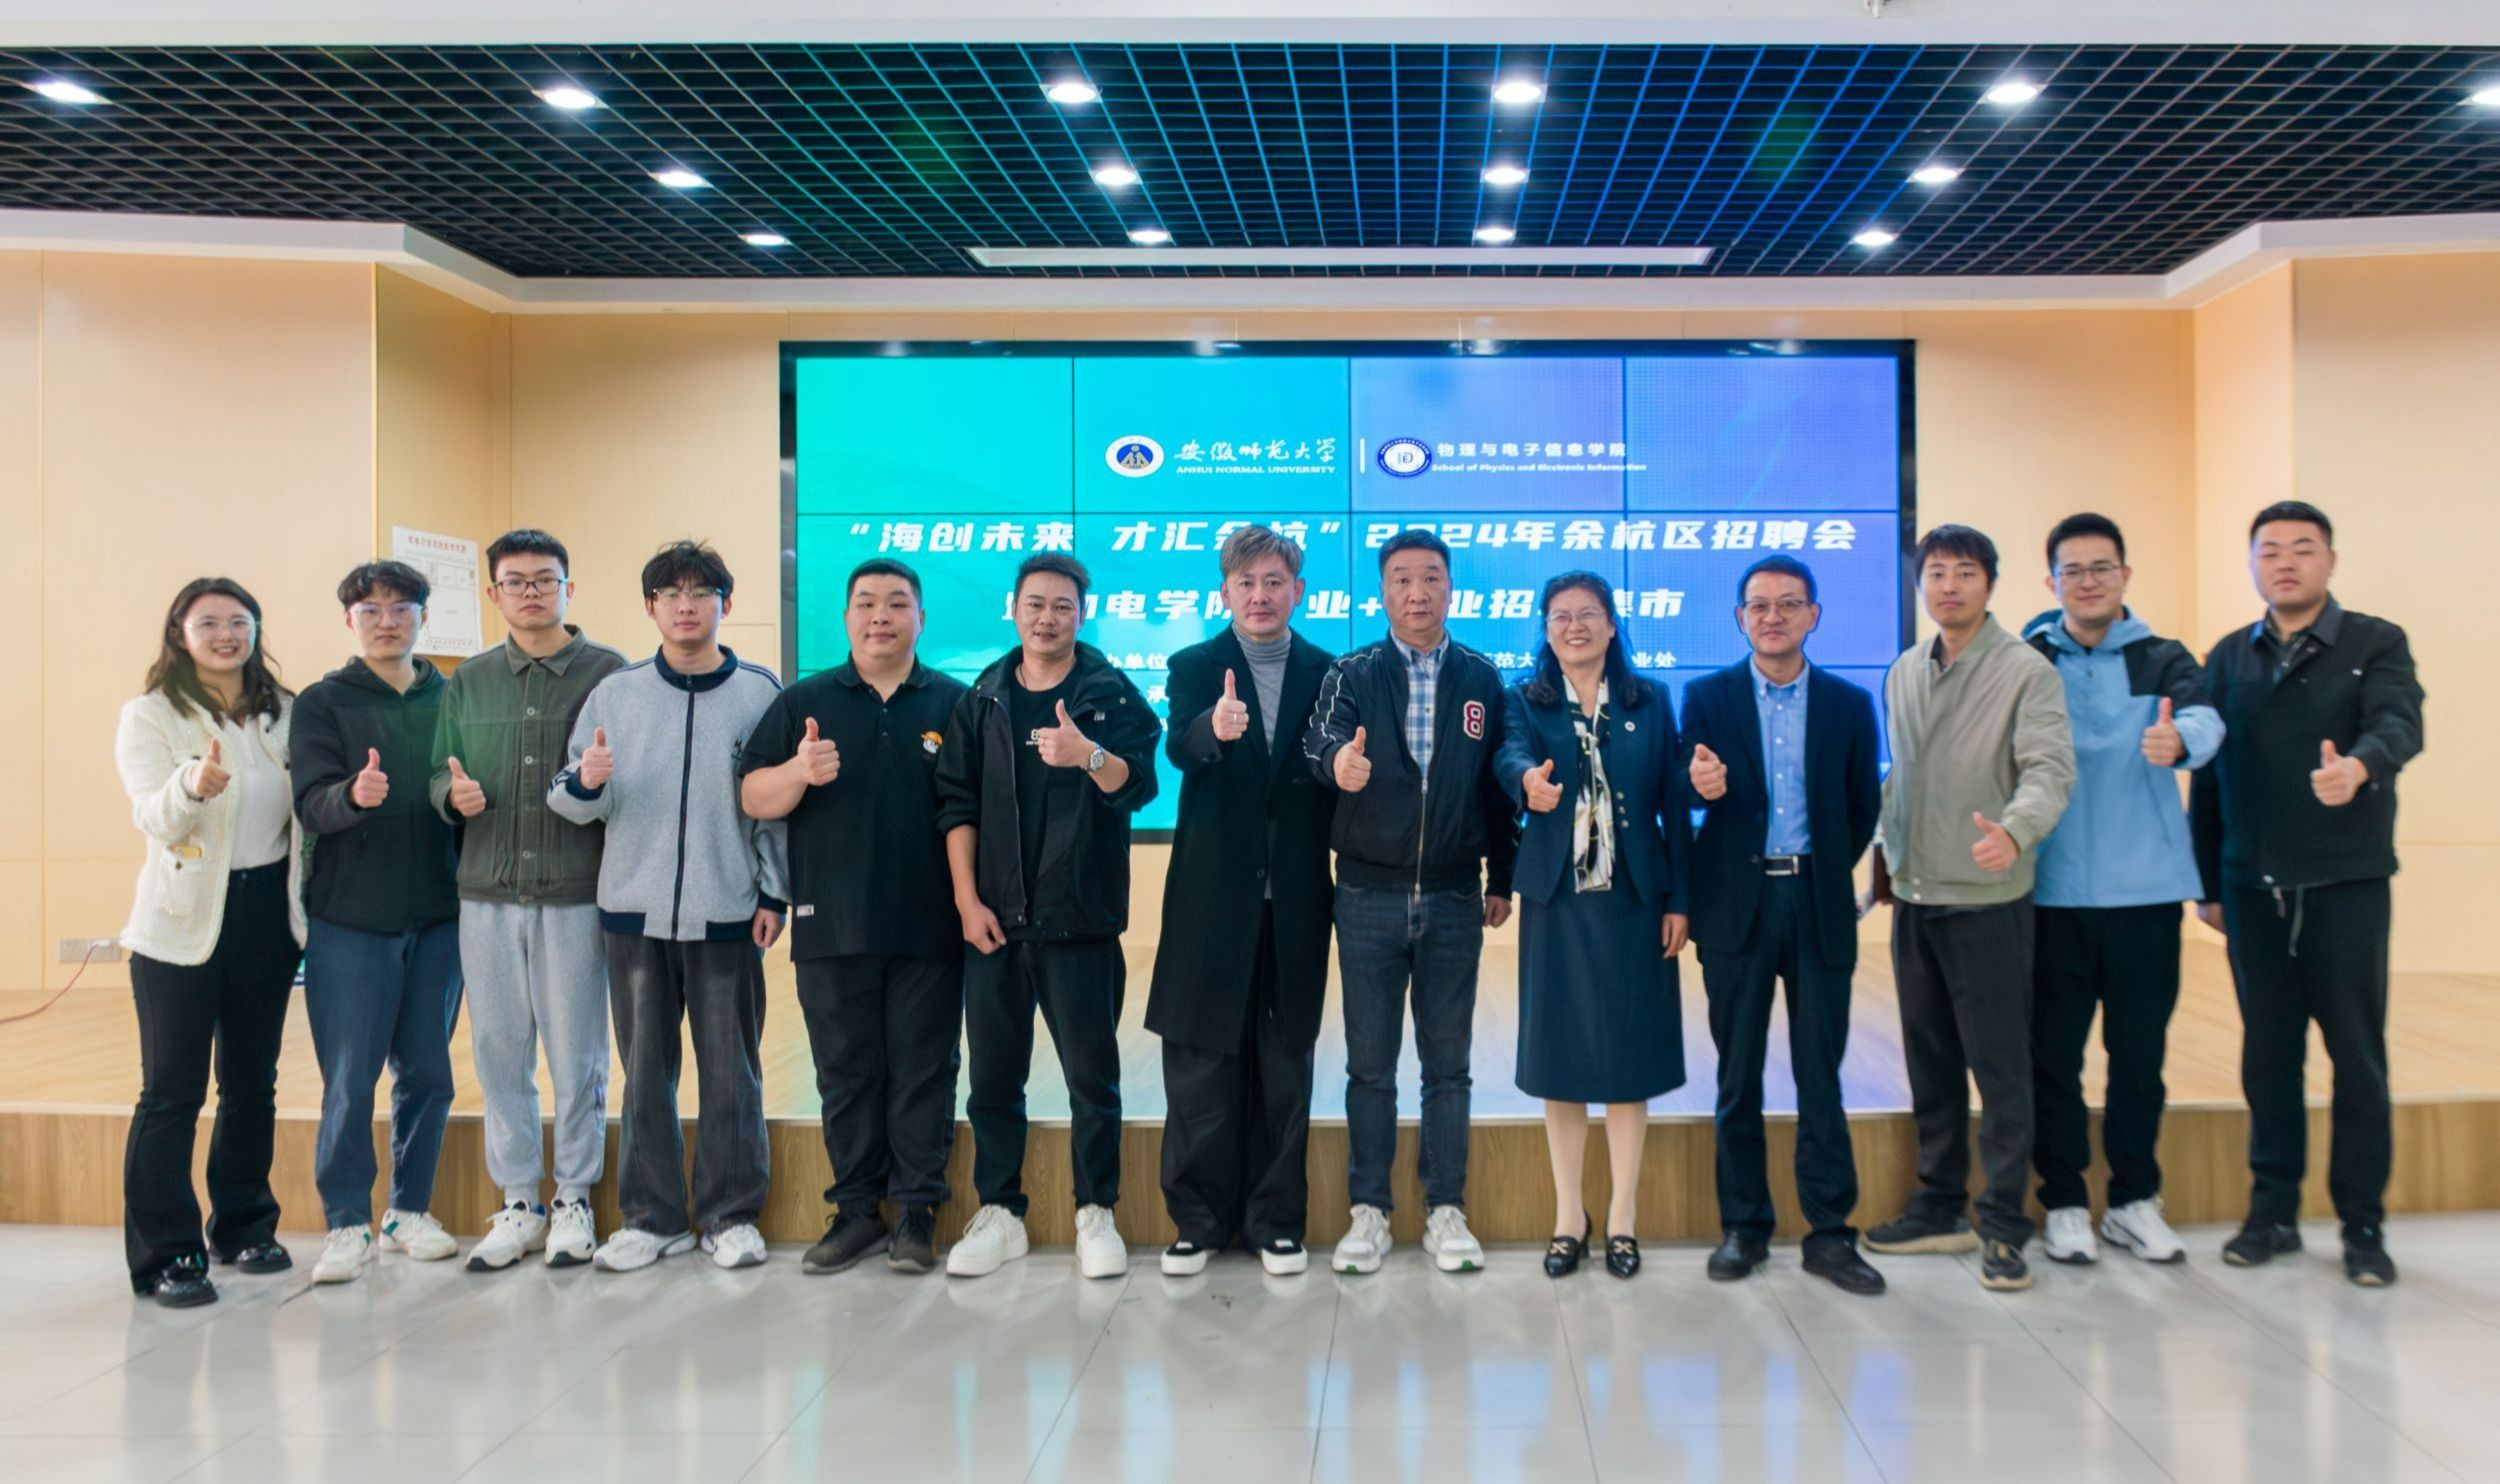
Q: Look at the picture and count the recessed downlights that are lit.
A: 14